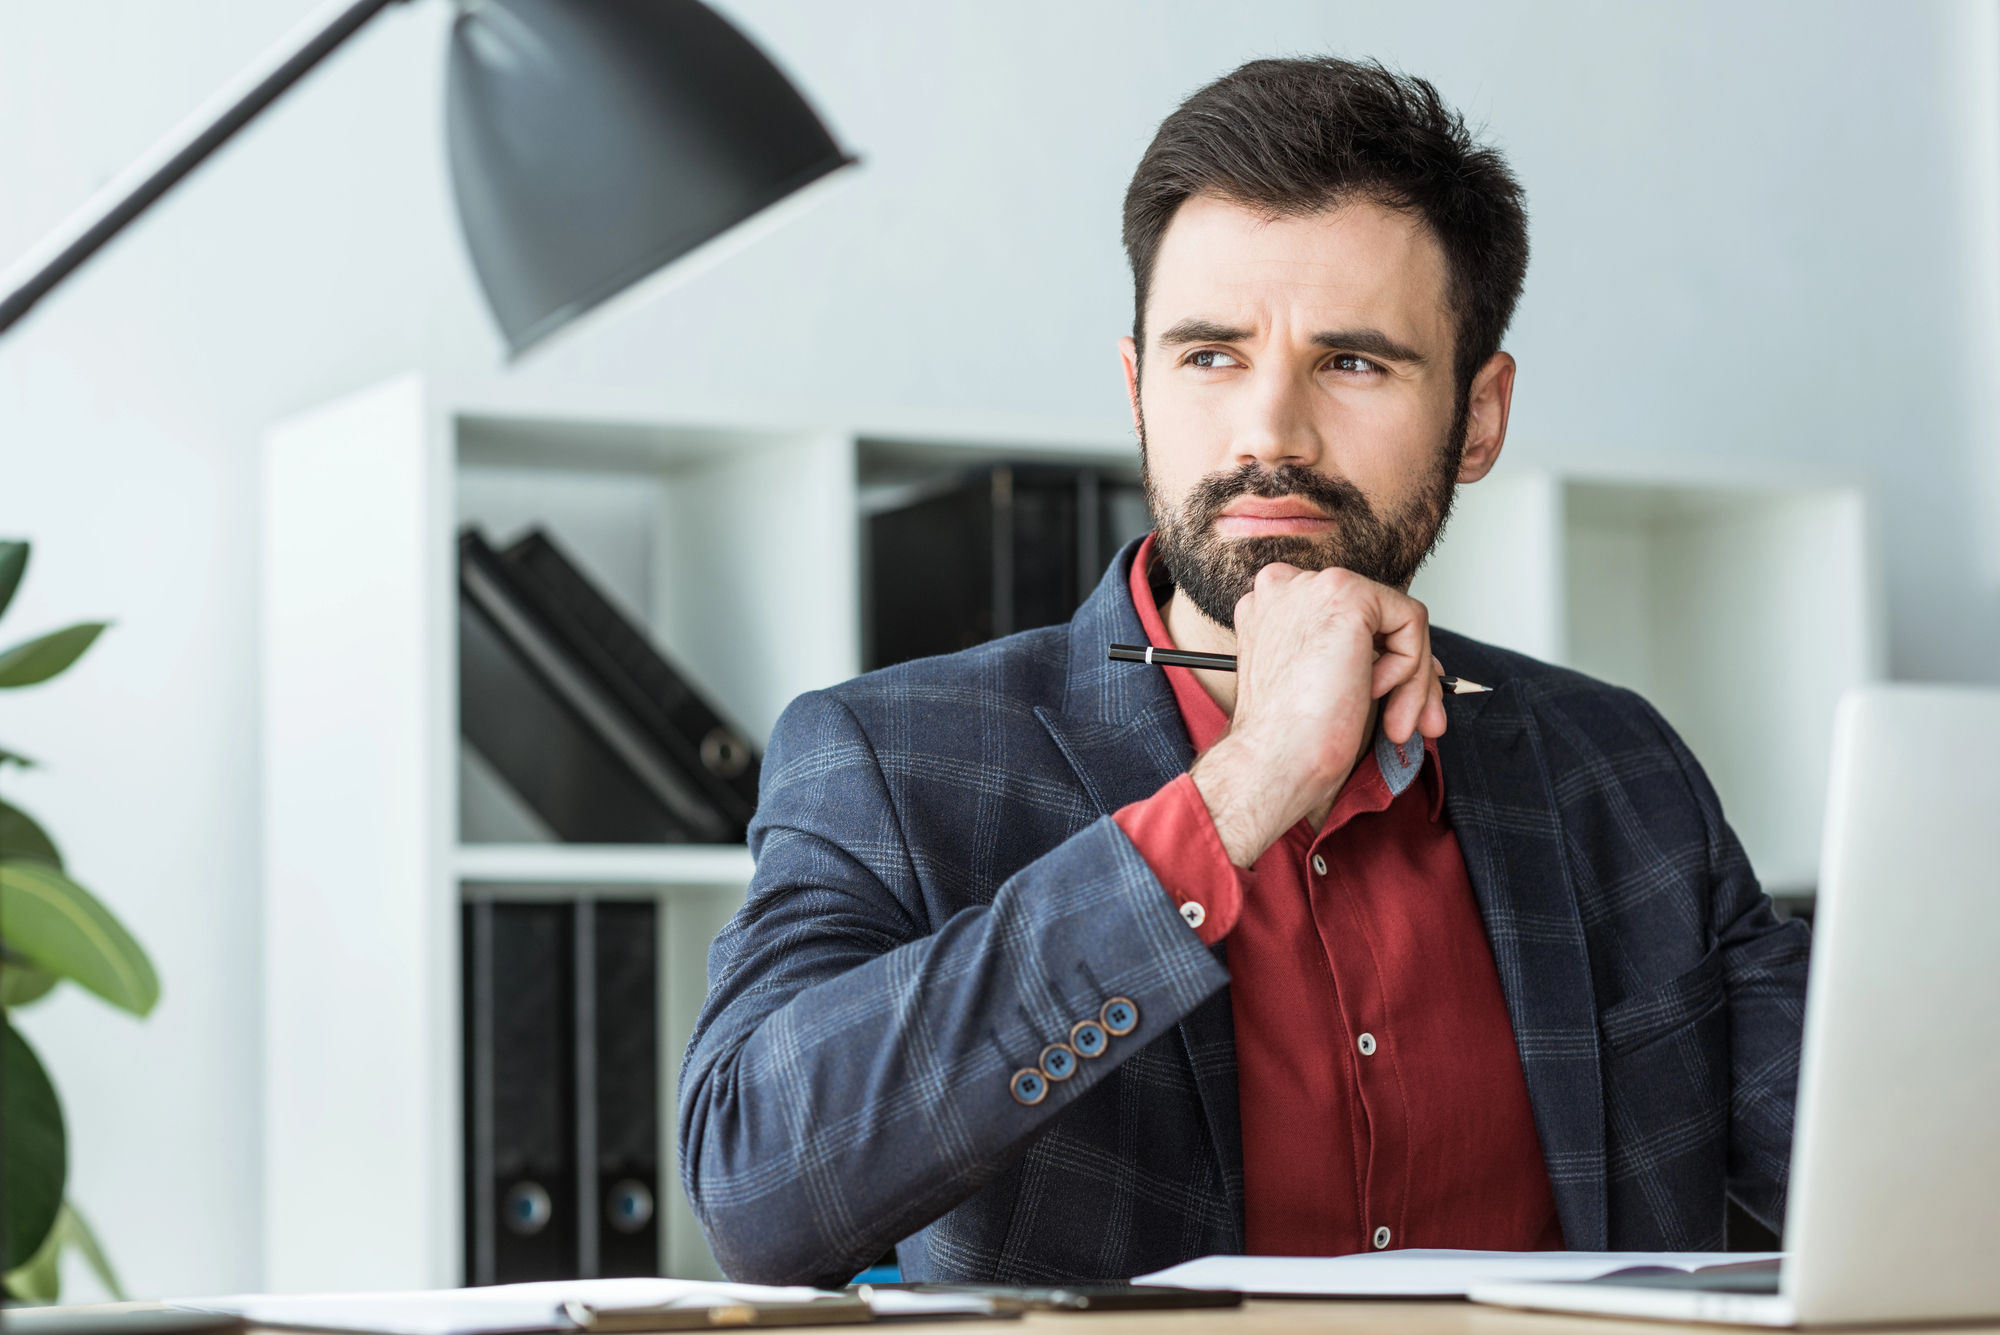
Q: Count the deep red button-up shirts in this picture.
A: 1